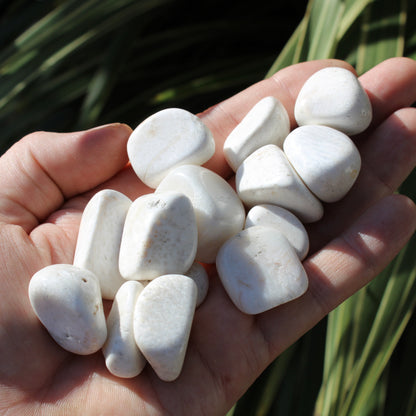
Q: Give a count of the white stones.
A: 14